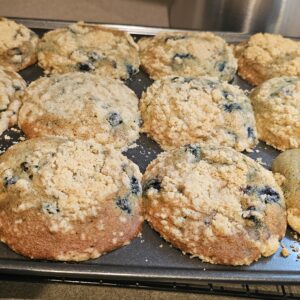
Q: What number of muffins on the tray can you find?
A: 11